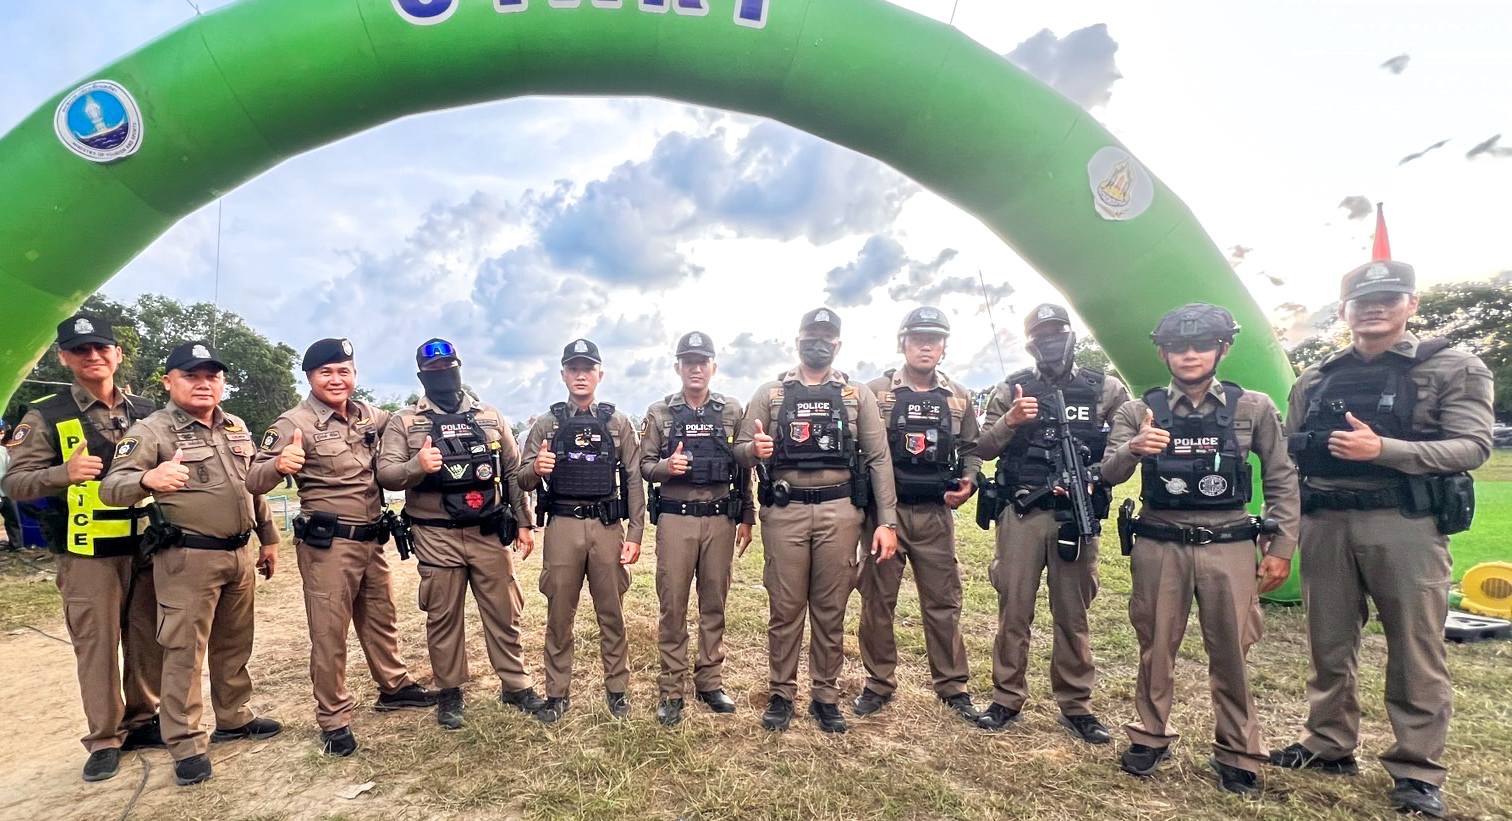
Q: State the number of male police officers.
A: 11